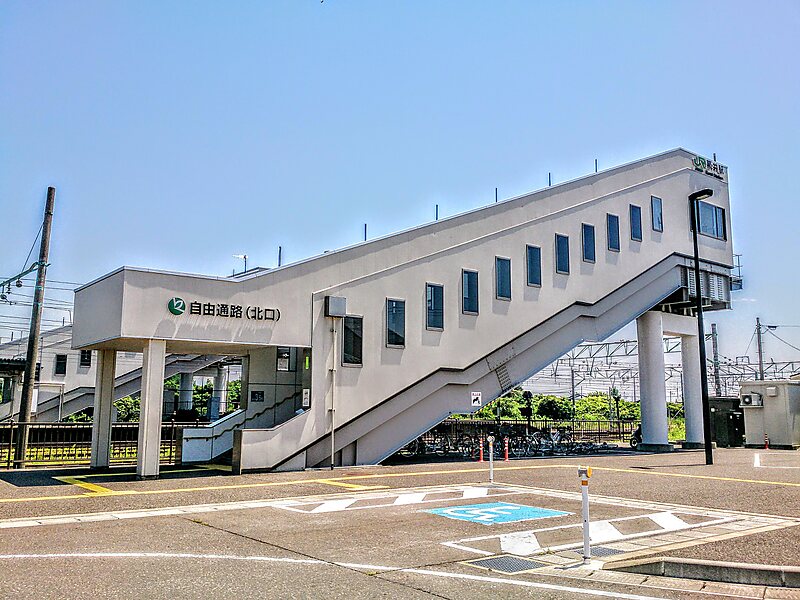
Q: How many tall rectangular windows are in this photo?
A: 11